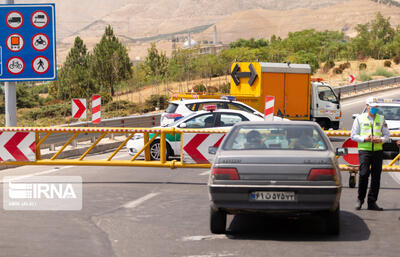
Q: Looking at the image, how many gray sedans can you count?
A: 1